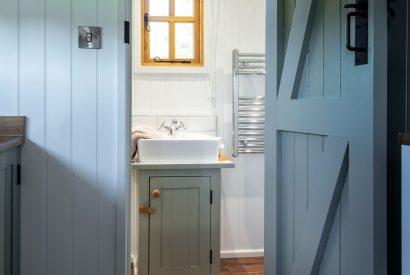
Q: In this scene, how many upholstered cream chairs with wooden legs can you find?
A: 0